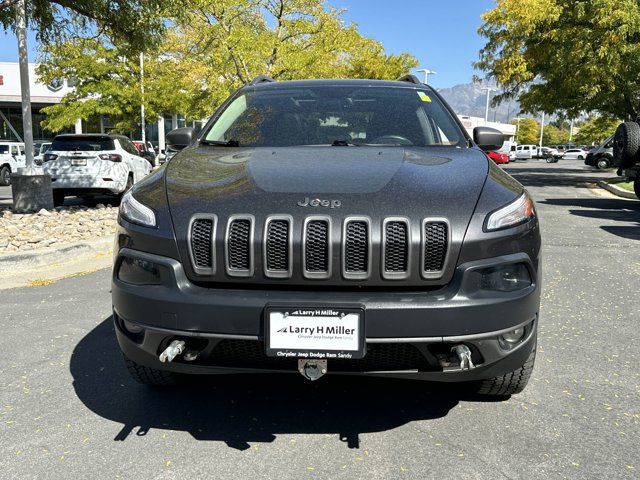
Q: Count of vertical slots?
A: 7